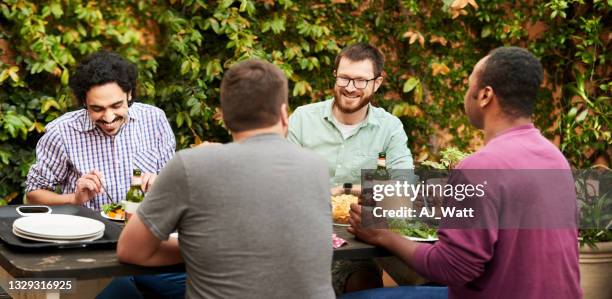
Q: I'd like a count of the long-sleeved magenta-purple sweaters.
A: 1